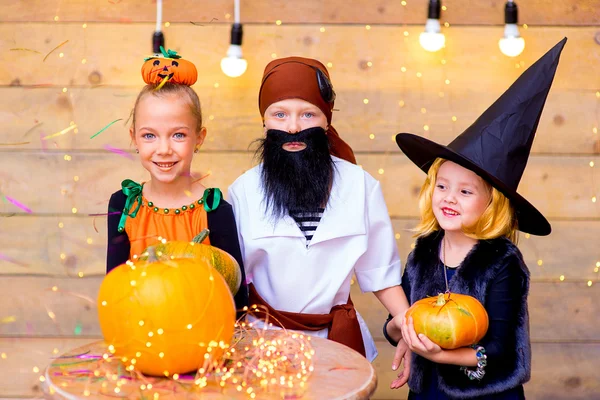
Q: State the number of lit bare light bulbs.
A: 3